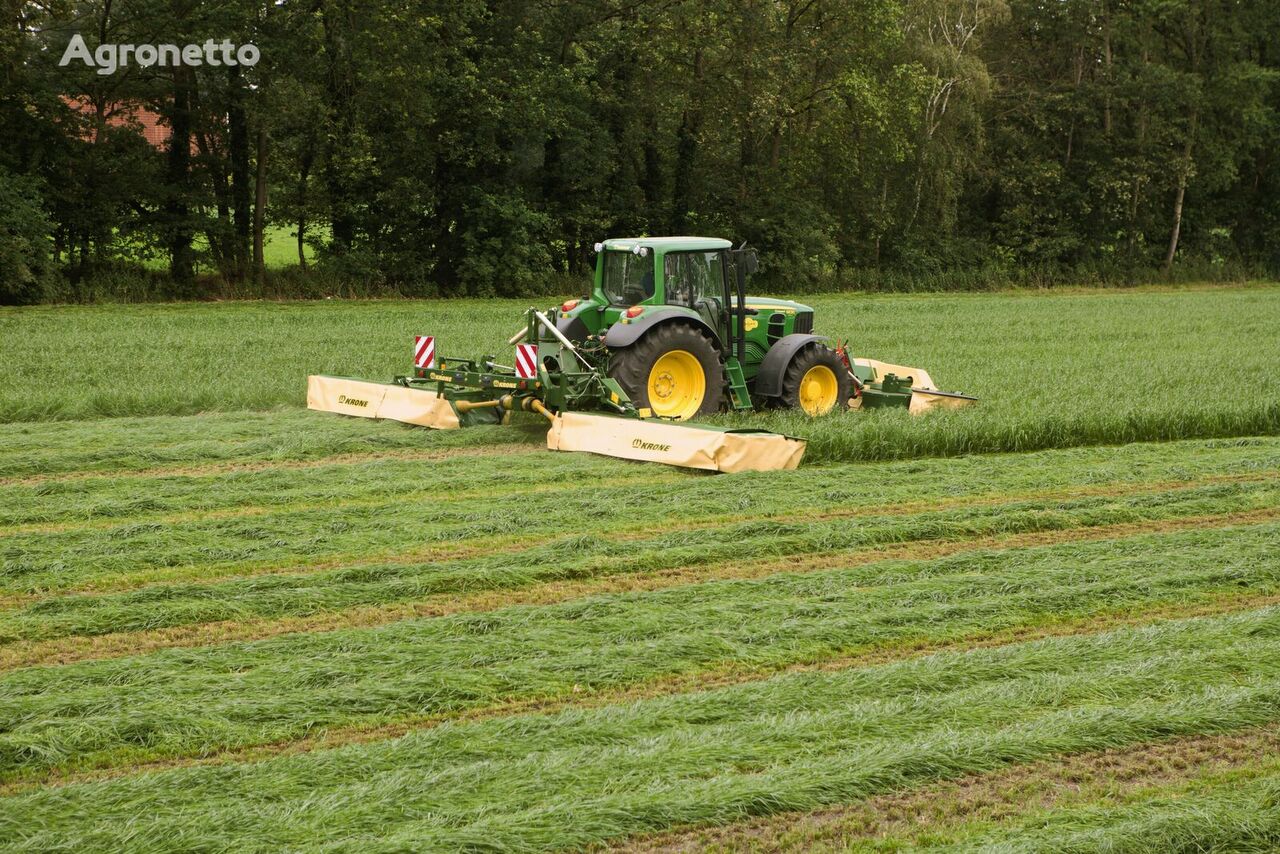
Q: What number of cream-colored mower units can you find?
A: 3